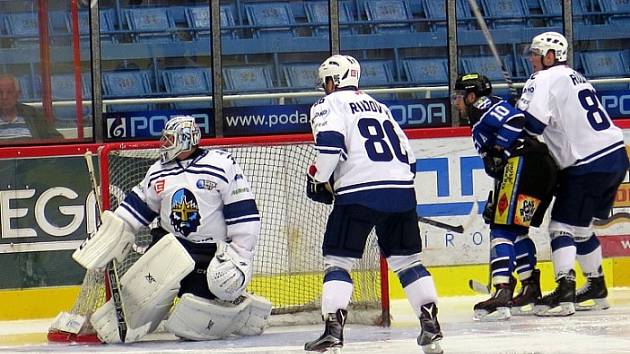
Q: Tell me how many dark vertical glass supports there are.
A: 5